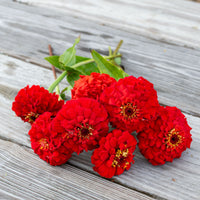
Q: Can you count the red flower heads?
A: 7